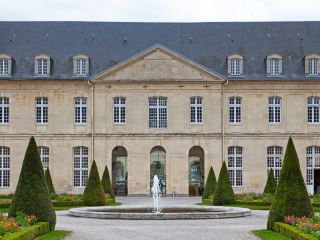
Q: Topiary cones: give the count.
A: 8